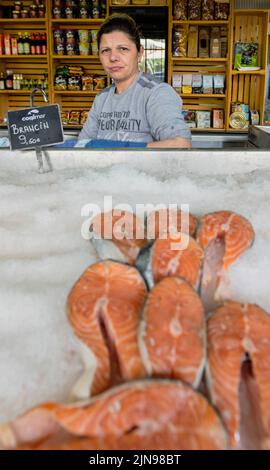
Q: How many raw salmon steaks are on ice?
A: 8